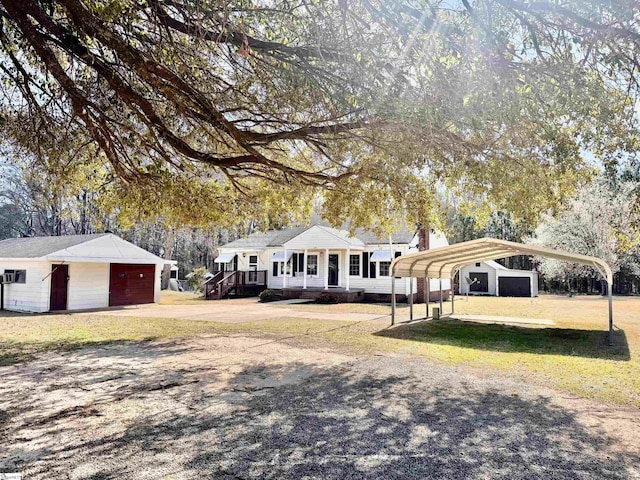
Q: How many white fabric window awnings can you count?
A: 3